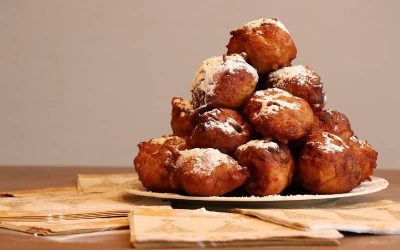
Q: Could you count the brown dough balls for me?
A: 12